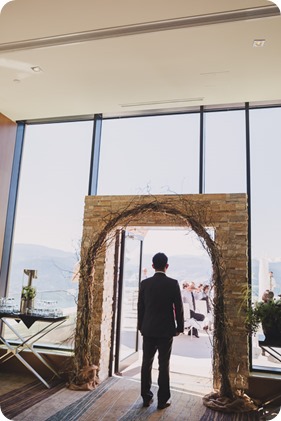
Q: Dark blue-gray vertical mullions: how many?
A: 4